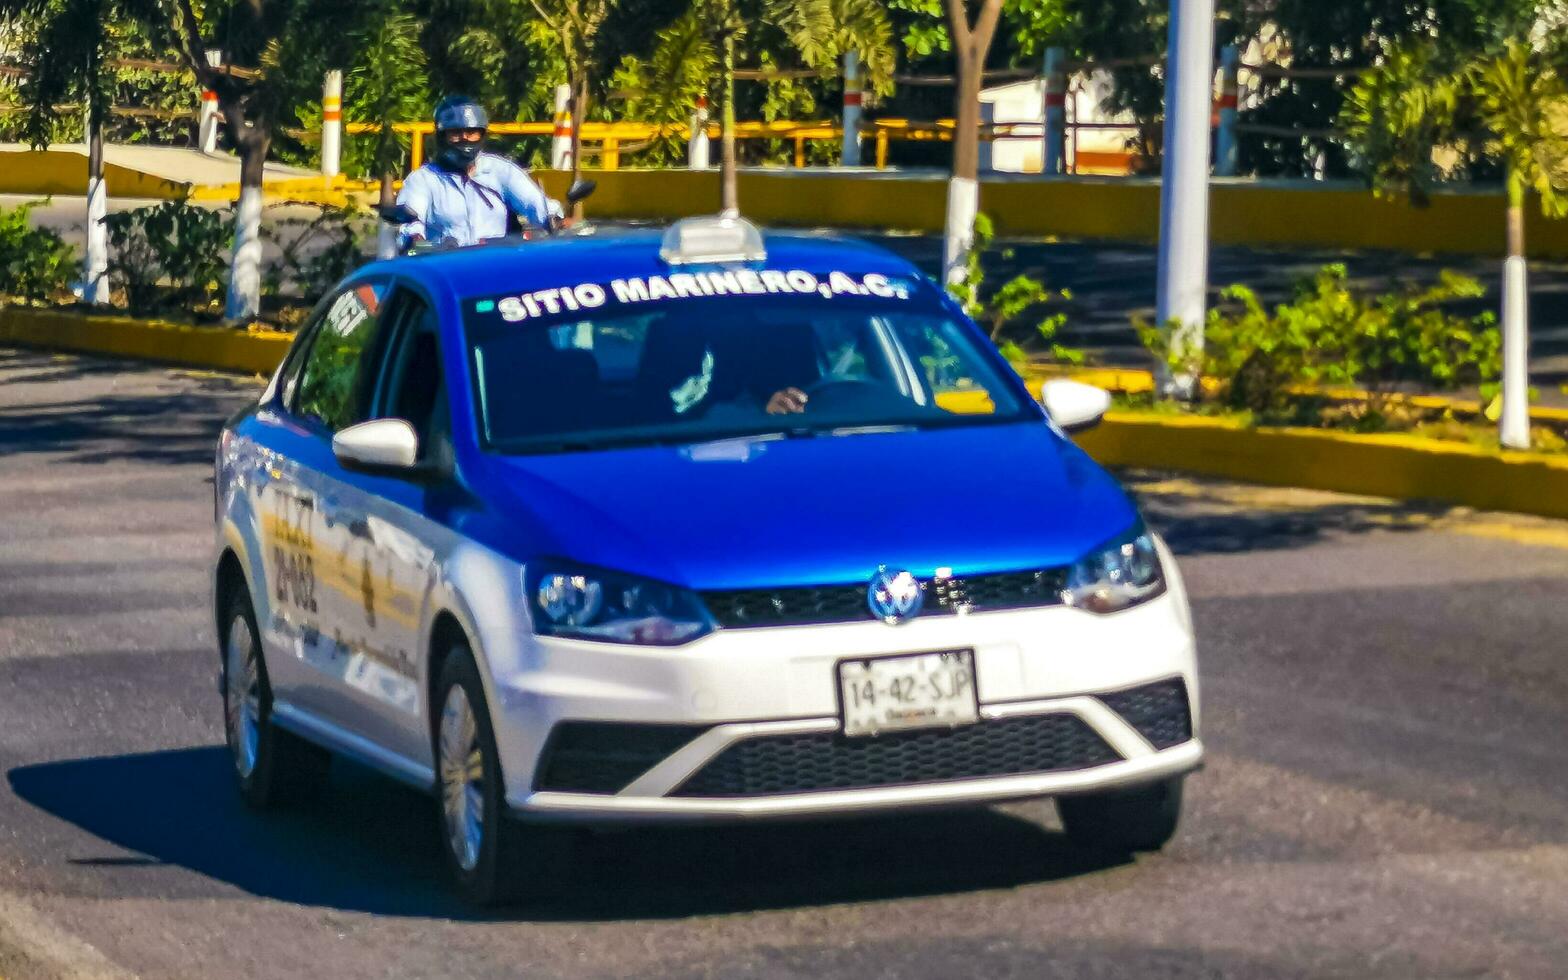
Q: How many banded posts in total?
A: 7